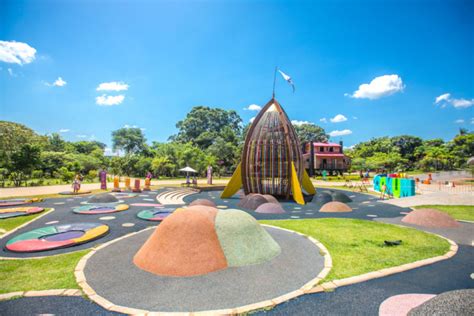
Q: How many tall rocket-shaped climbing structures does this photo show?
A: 1